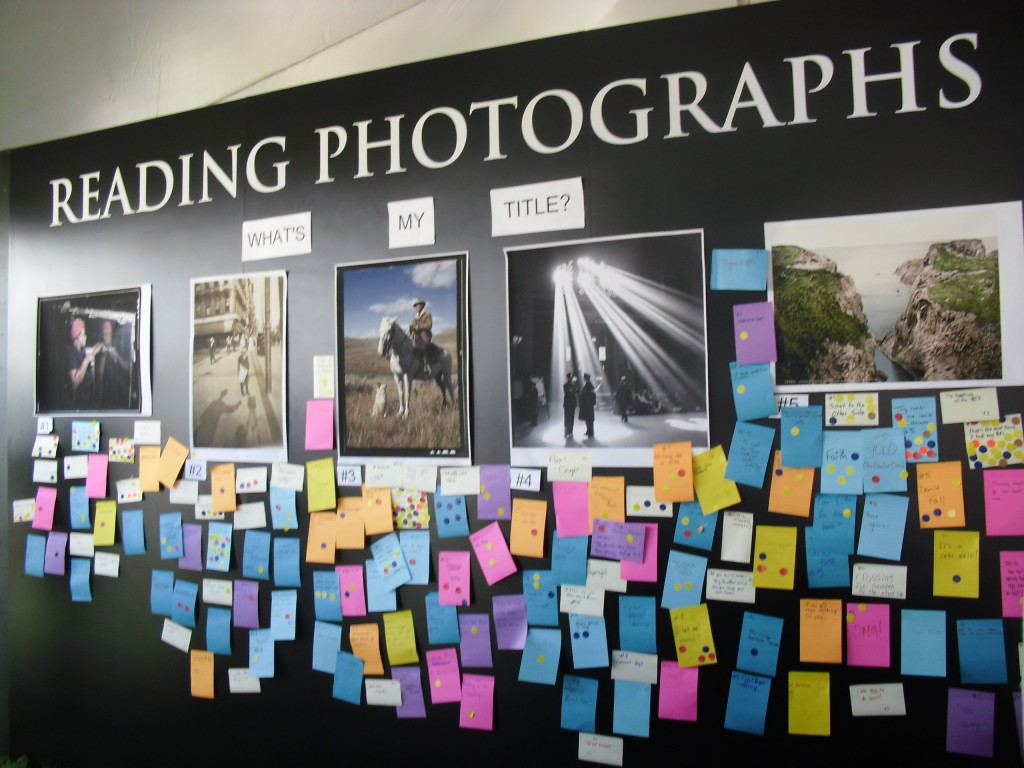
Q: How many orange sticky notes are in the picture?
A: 14